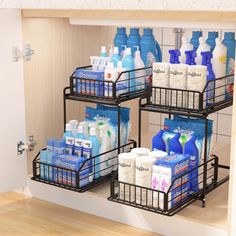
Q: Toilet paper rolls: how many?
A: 7